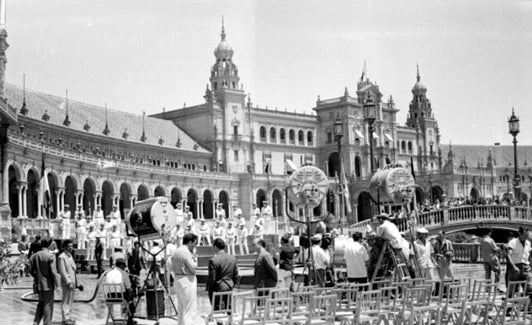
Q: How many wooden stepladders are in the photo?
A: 1